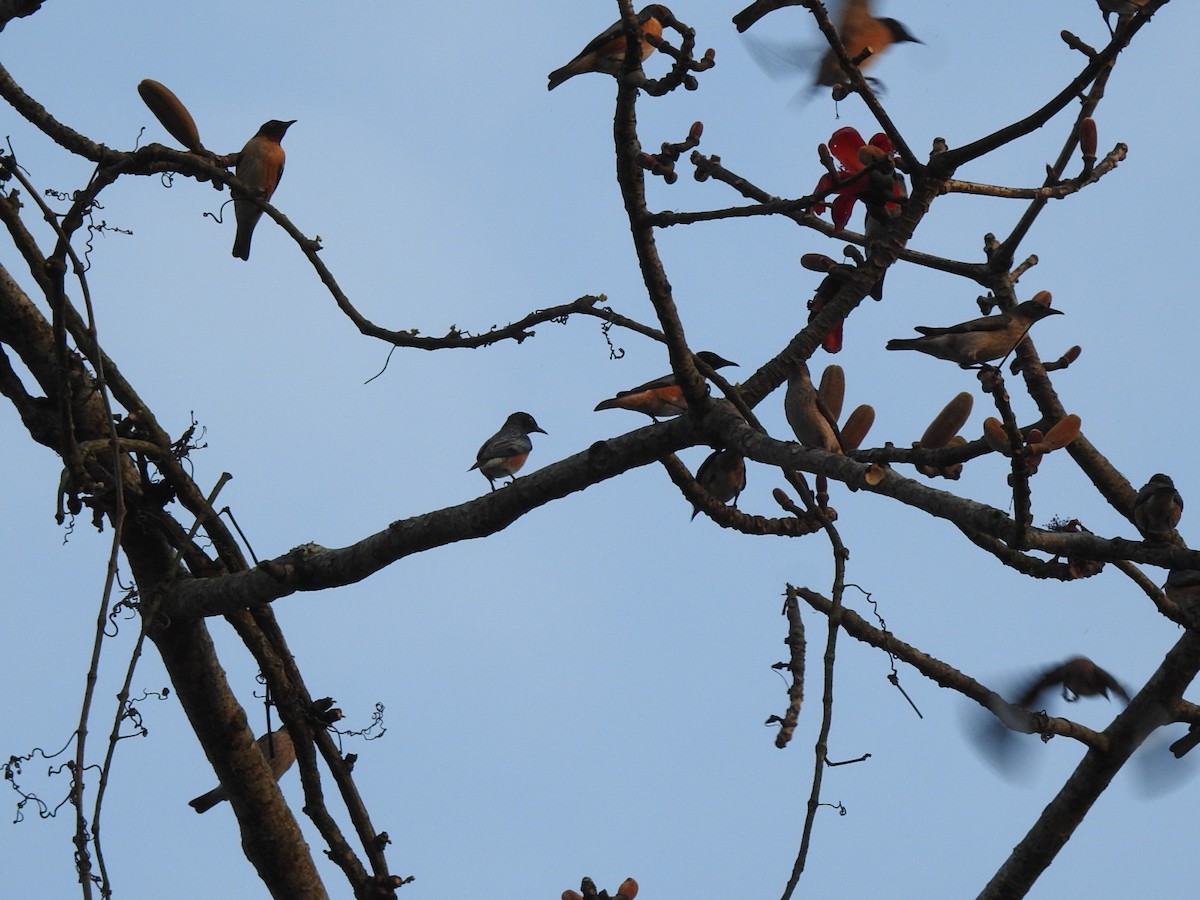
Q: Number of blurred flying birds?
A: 2